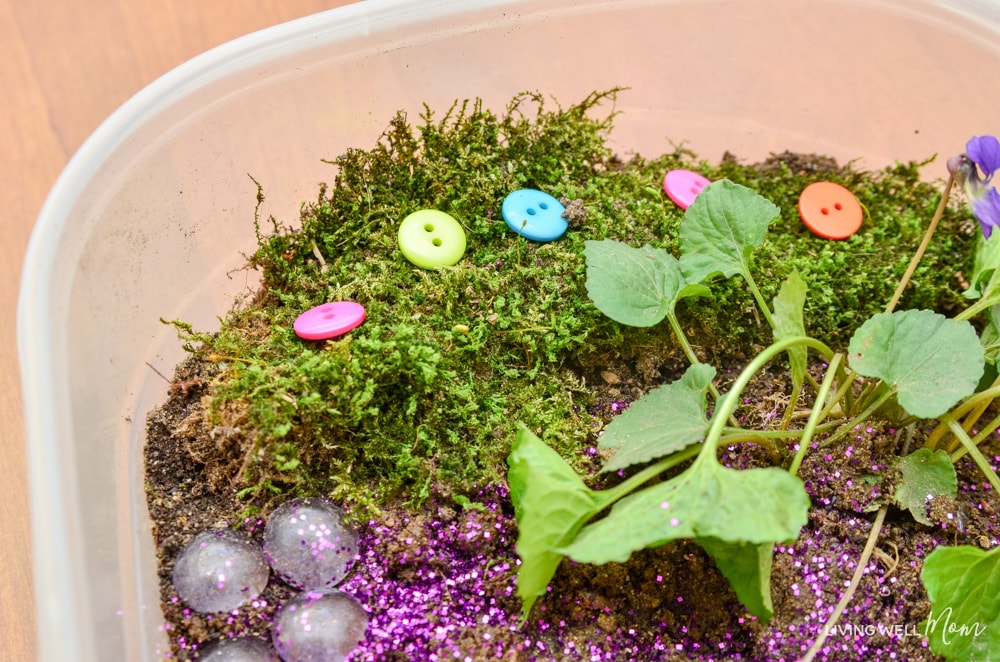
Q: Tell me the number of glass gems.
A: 4